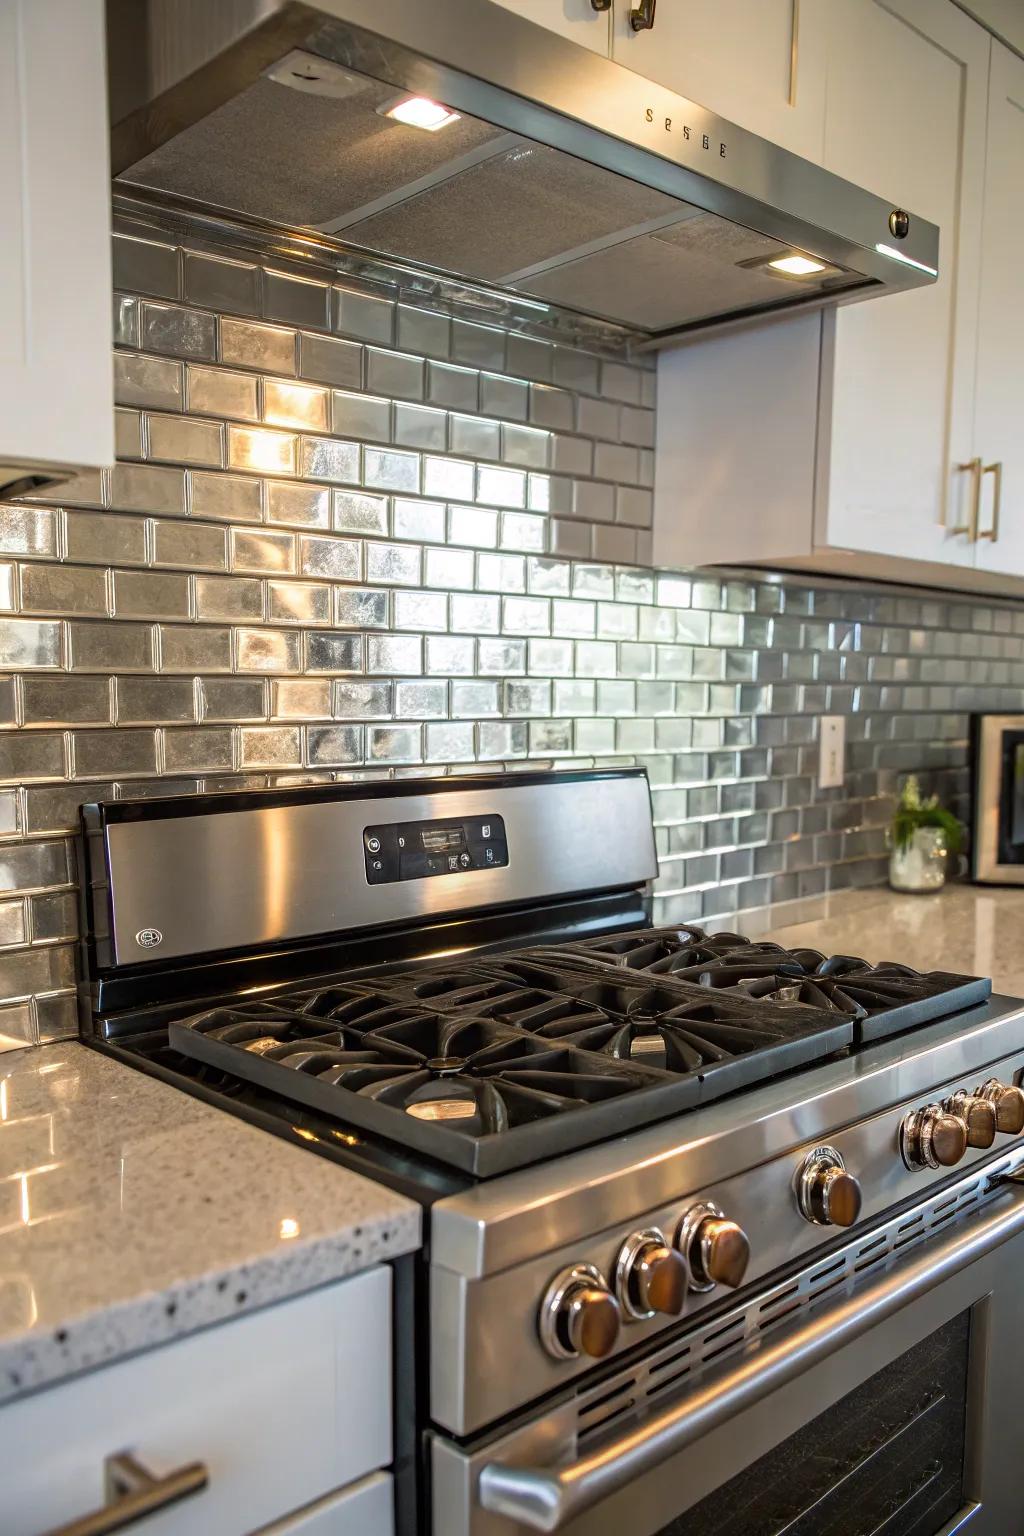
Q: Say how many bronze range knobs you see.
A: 7